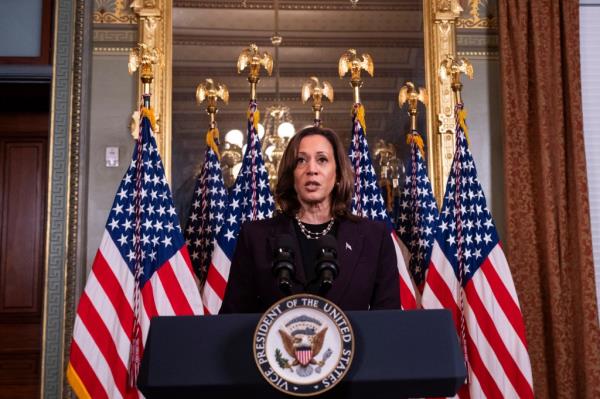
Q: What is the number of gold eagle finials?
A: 7